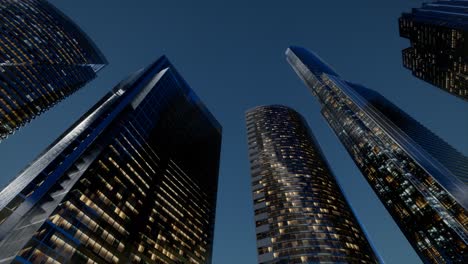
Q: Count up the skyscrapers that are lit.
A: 5